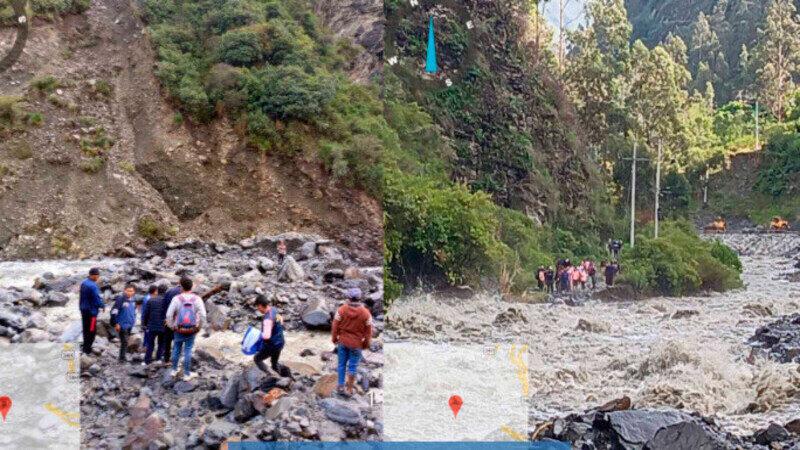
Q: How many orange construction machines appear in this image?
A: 2